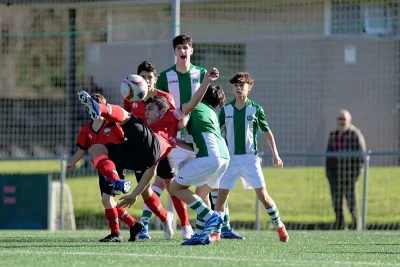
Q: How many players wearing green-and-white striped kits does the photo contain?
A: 3